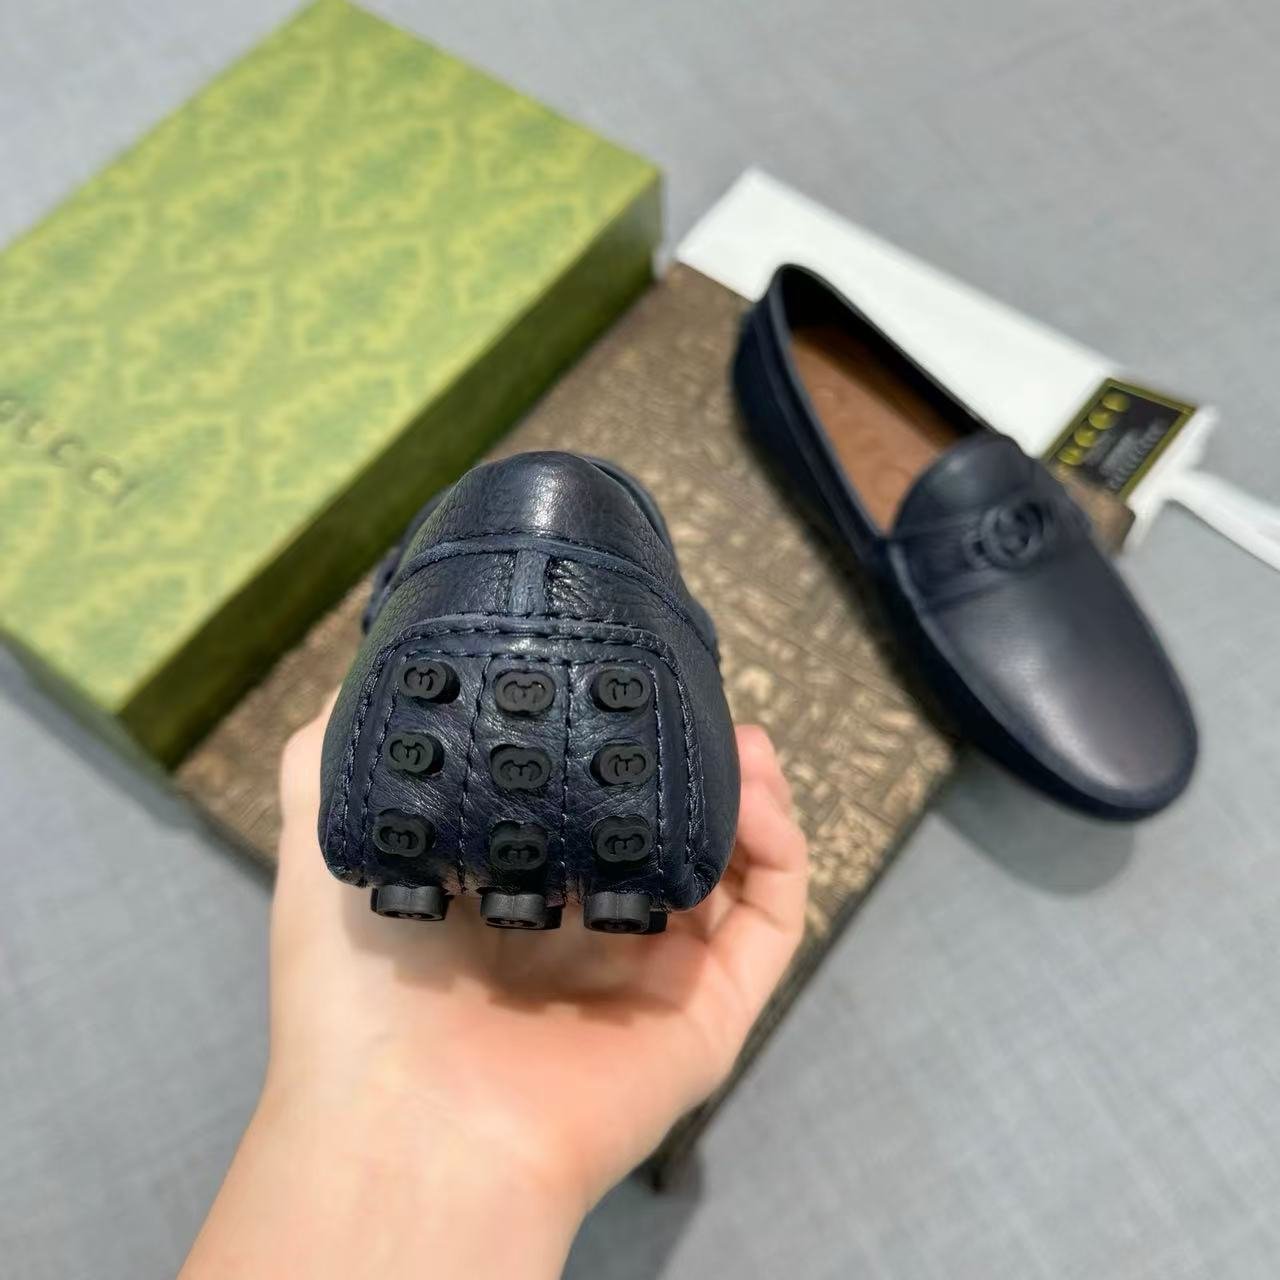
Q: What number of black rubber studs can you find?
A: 12